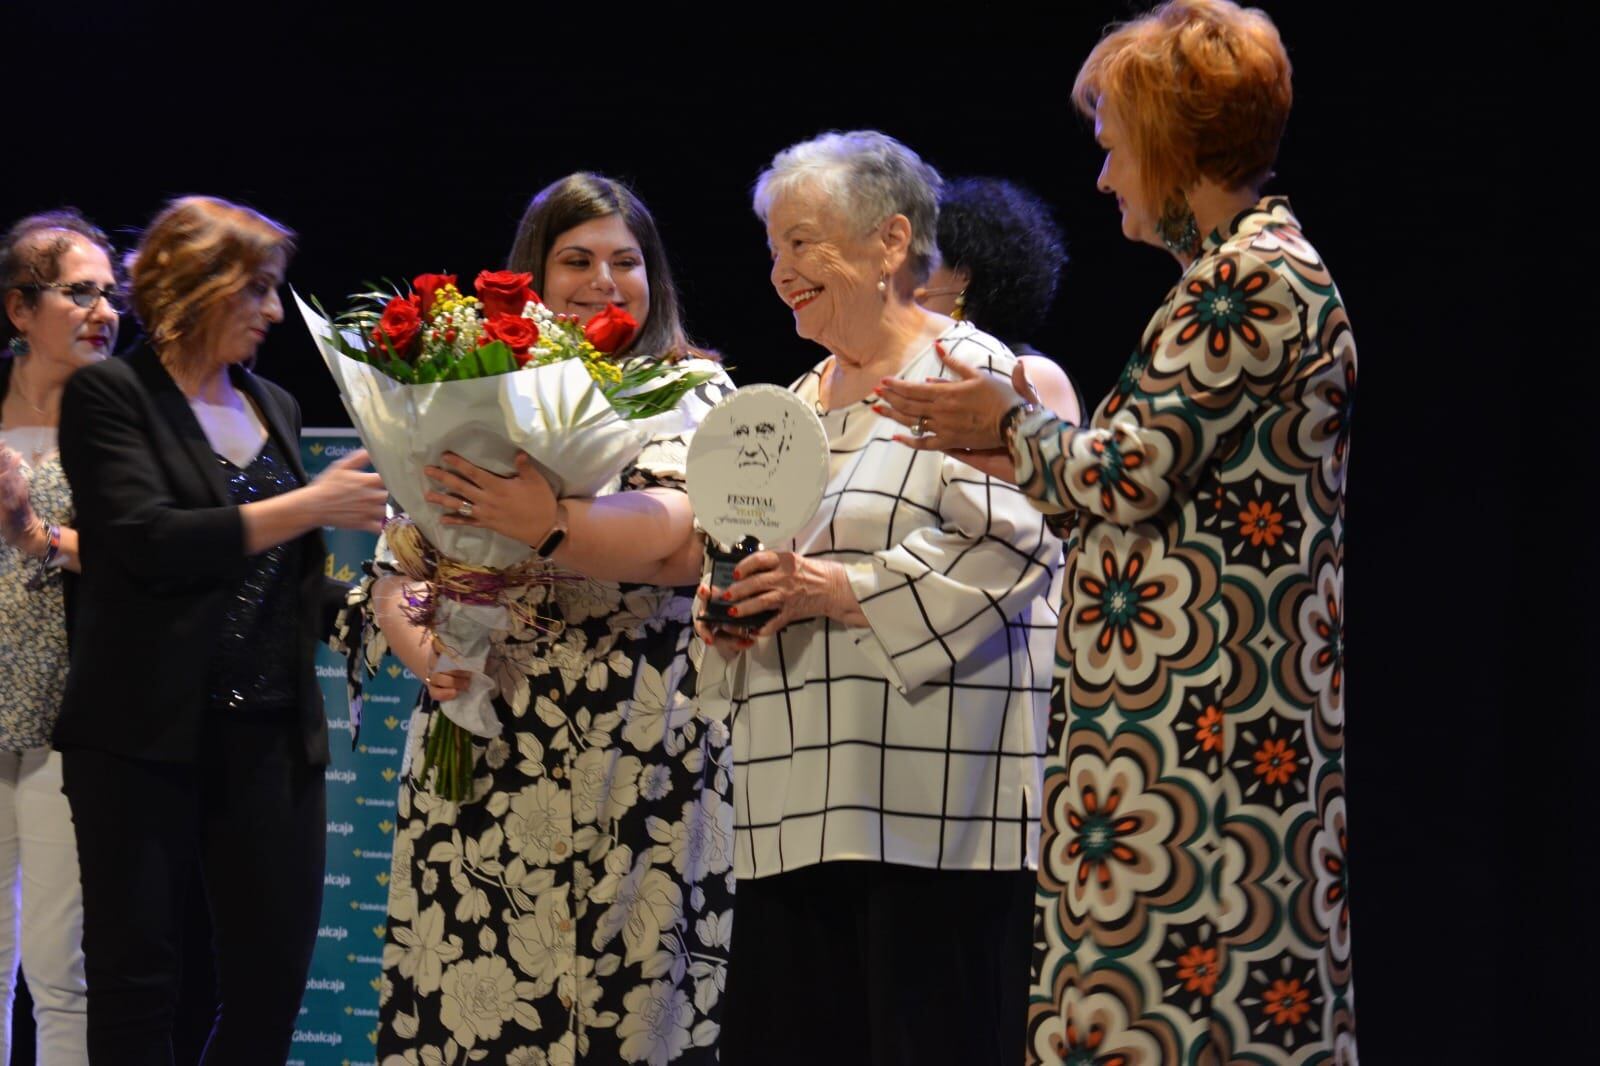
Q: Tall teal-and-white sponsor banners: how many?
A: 1